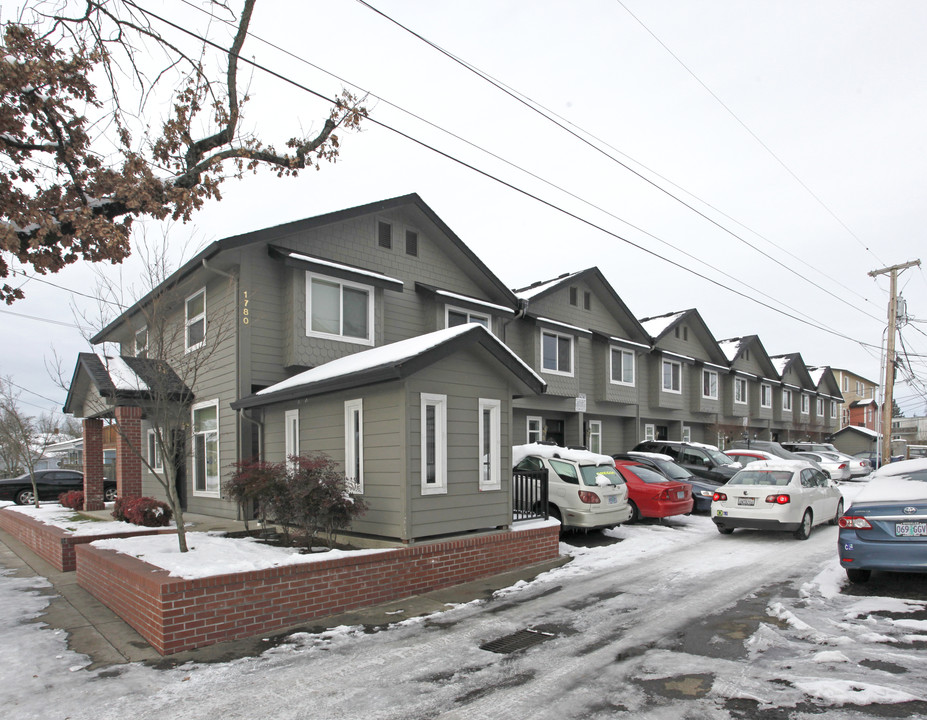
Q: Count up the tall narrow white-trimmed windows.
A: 4